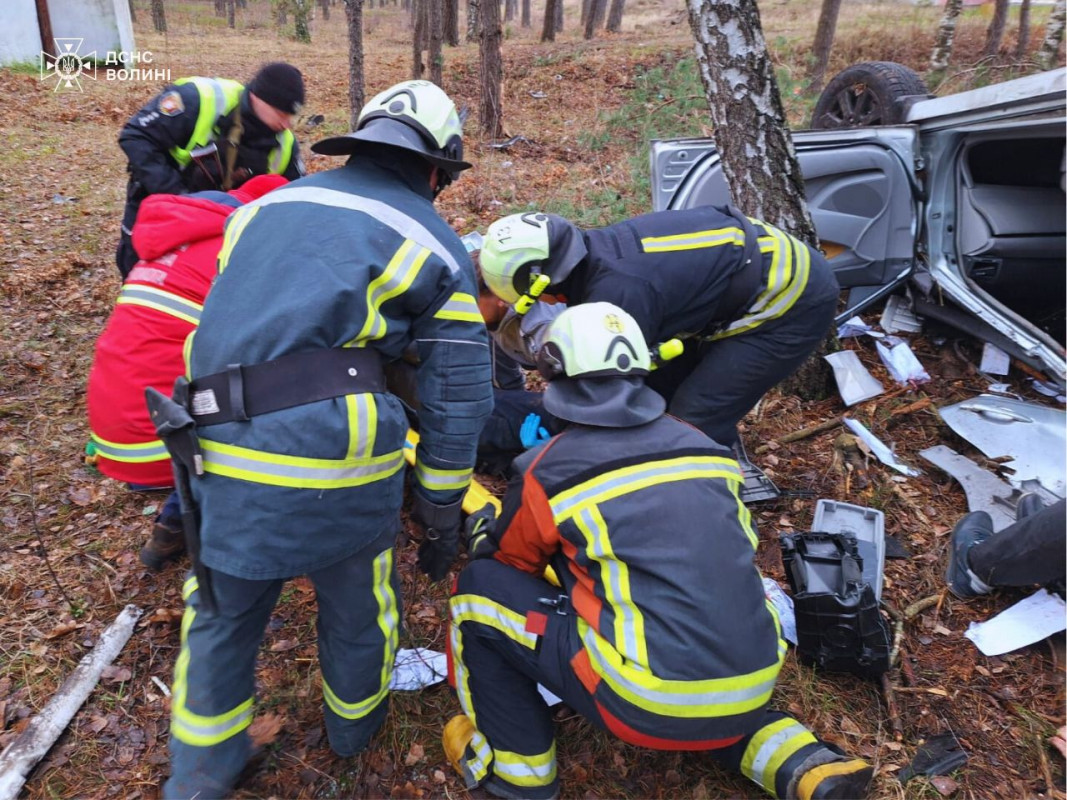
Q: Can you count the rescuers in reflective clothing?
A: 5